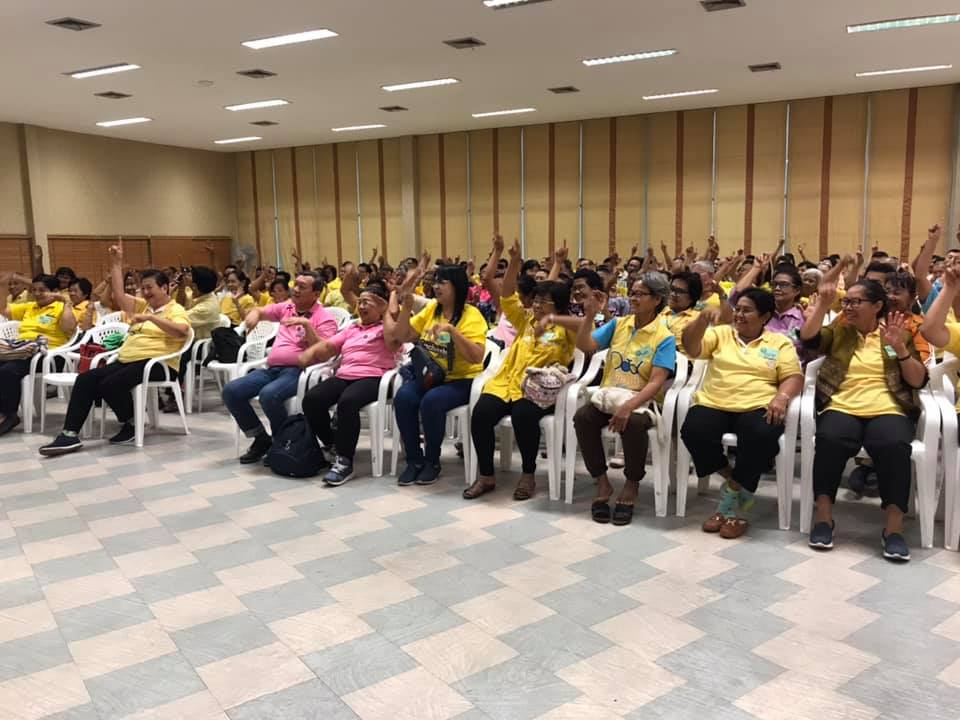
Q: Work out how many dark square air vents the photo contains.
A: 9